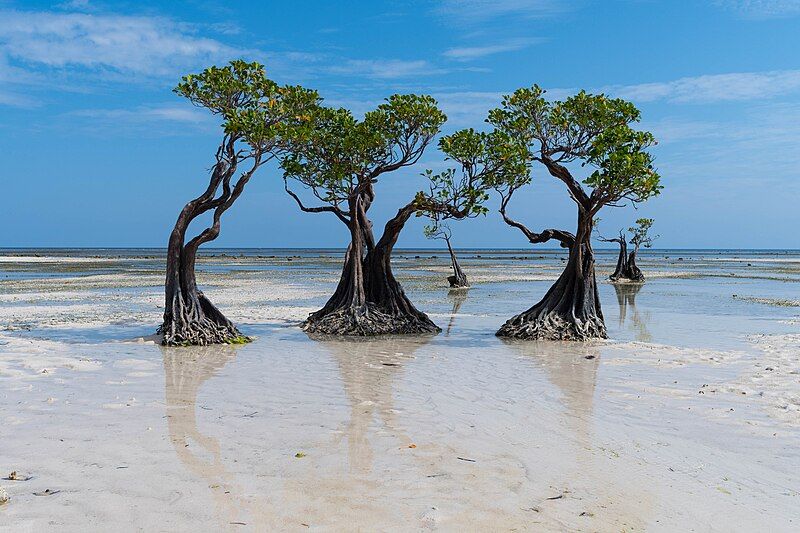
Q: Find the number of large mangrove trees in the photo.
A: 3